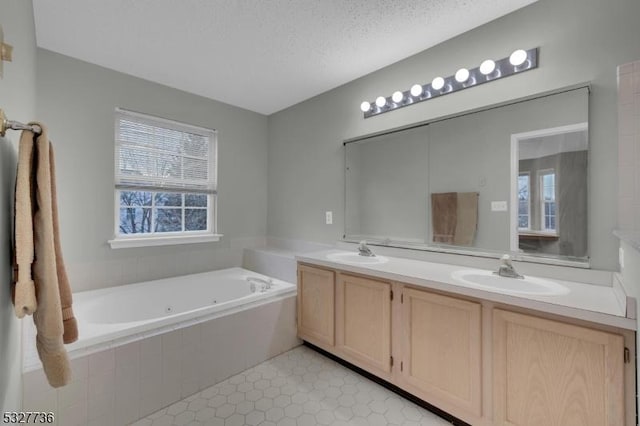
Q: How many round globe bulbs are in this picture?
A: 8